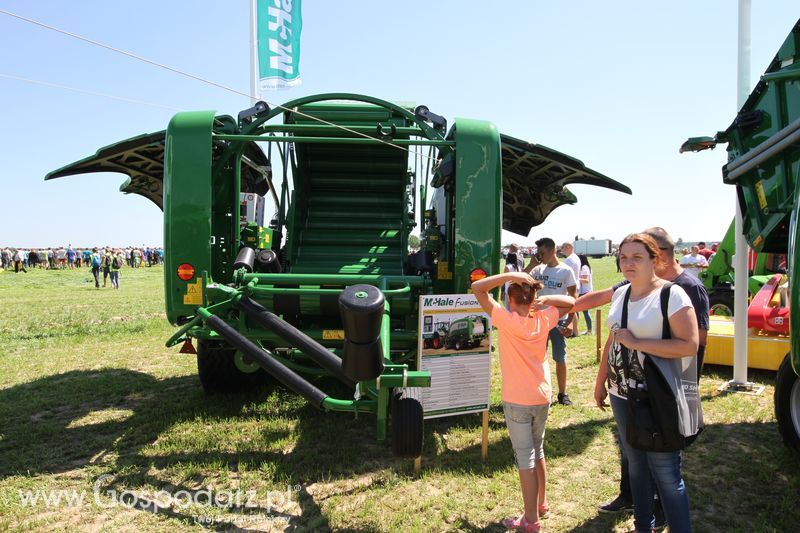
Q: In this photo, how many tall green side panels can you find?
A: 2